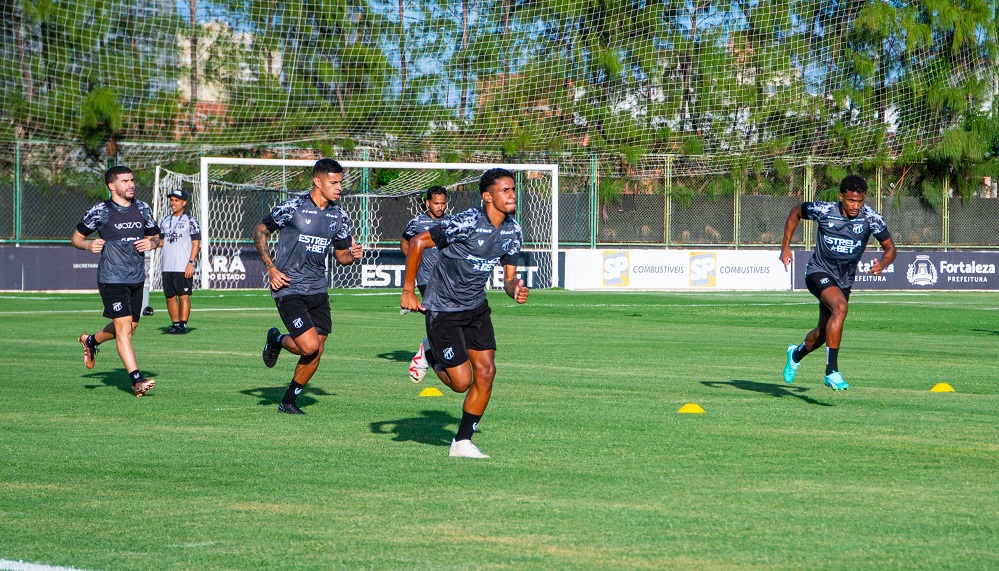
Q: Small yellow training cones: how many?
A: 3